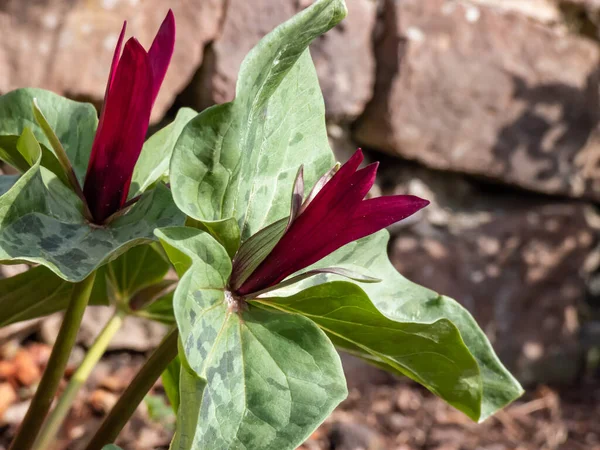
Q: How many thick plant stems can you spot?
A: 3